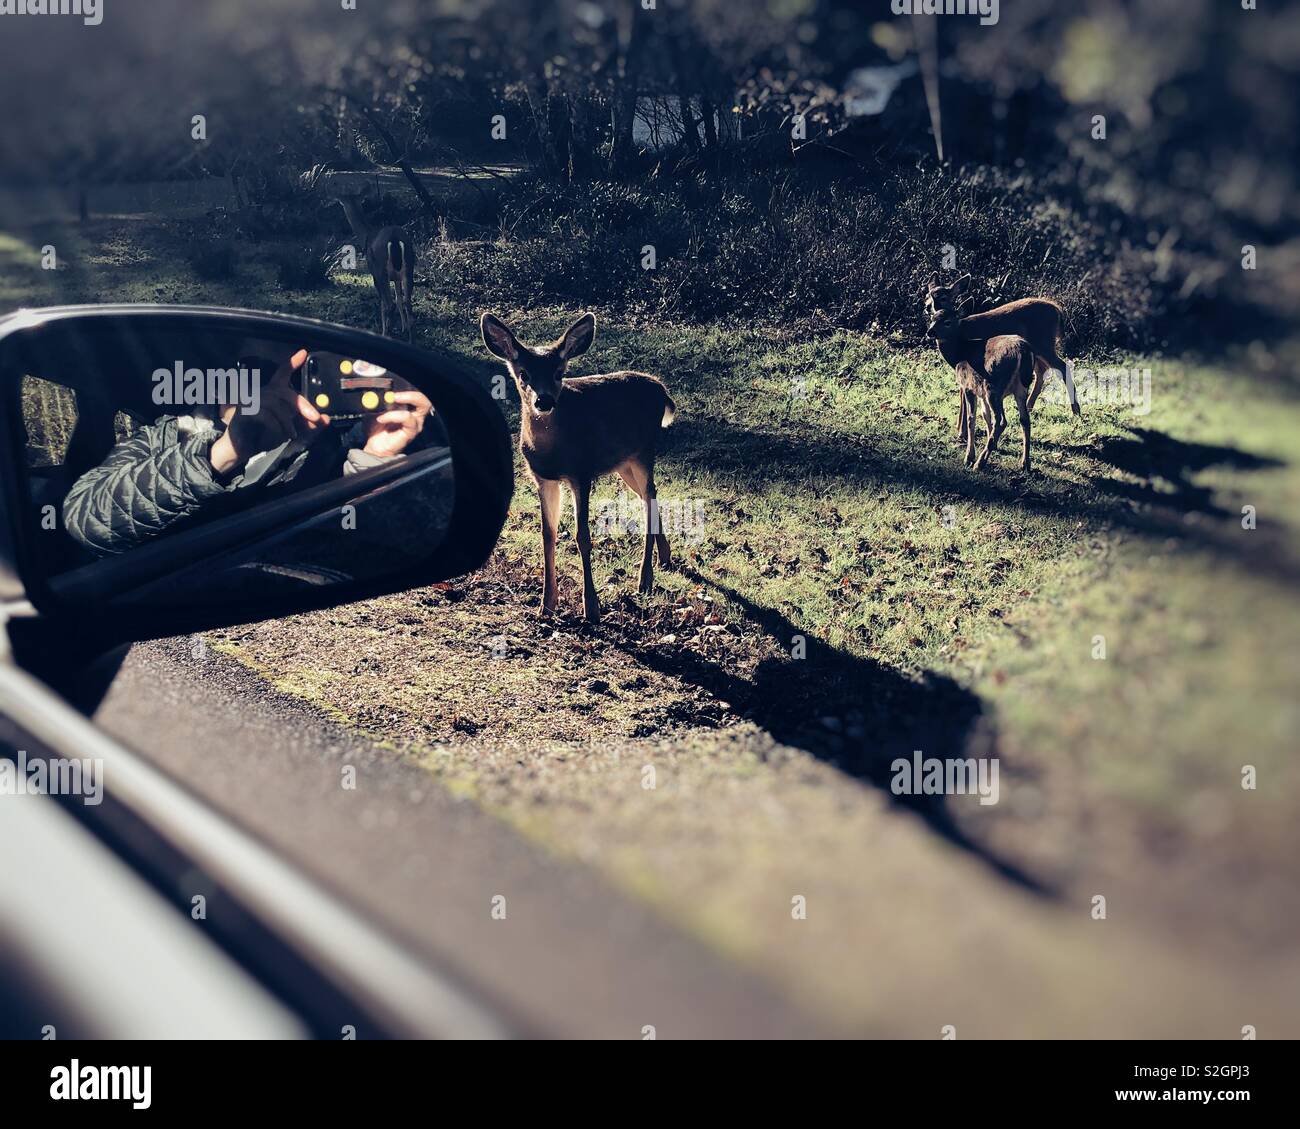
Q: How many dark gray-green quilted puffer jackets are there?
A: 1